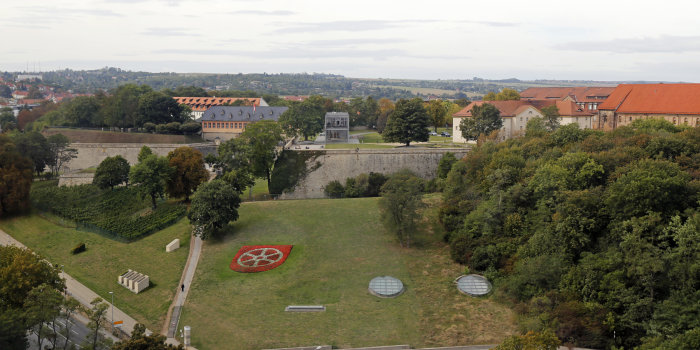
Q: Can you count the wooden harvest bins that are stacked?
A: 0